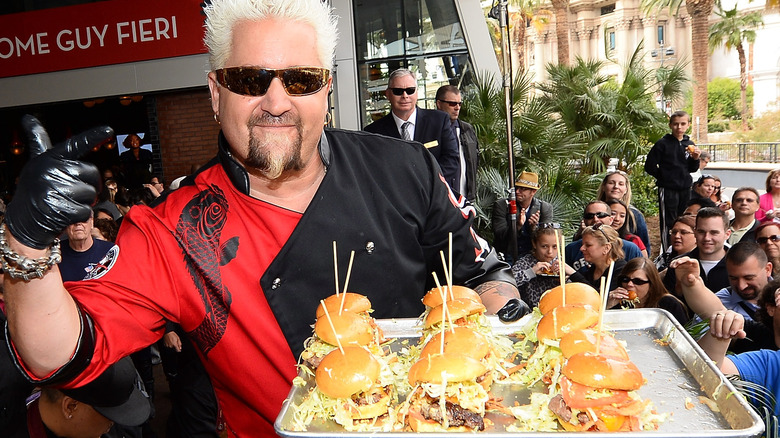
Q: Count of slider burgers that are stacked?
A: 11